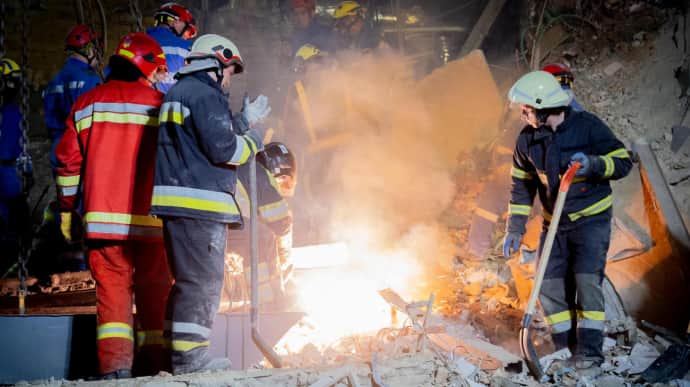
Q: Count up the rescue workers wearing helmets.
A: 11